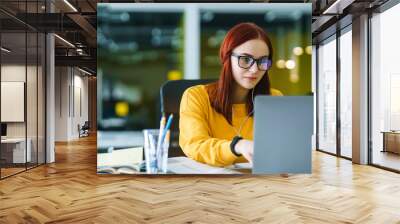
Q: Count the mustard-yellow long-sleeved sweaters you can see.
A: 1